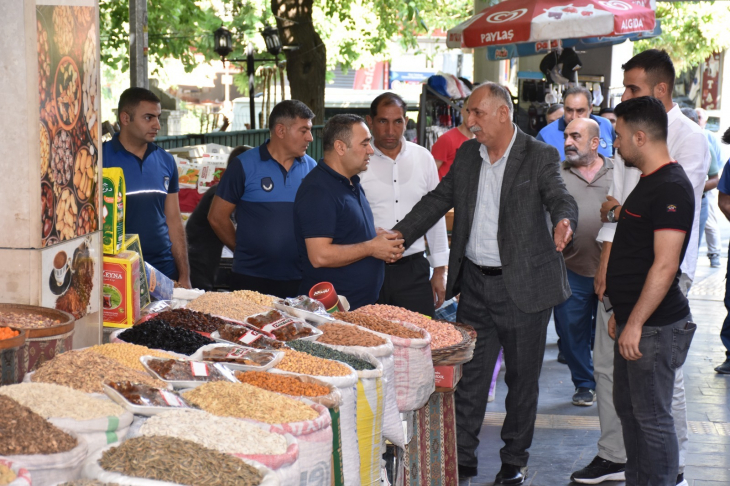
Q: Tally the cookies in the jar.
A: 0